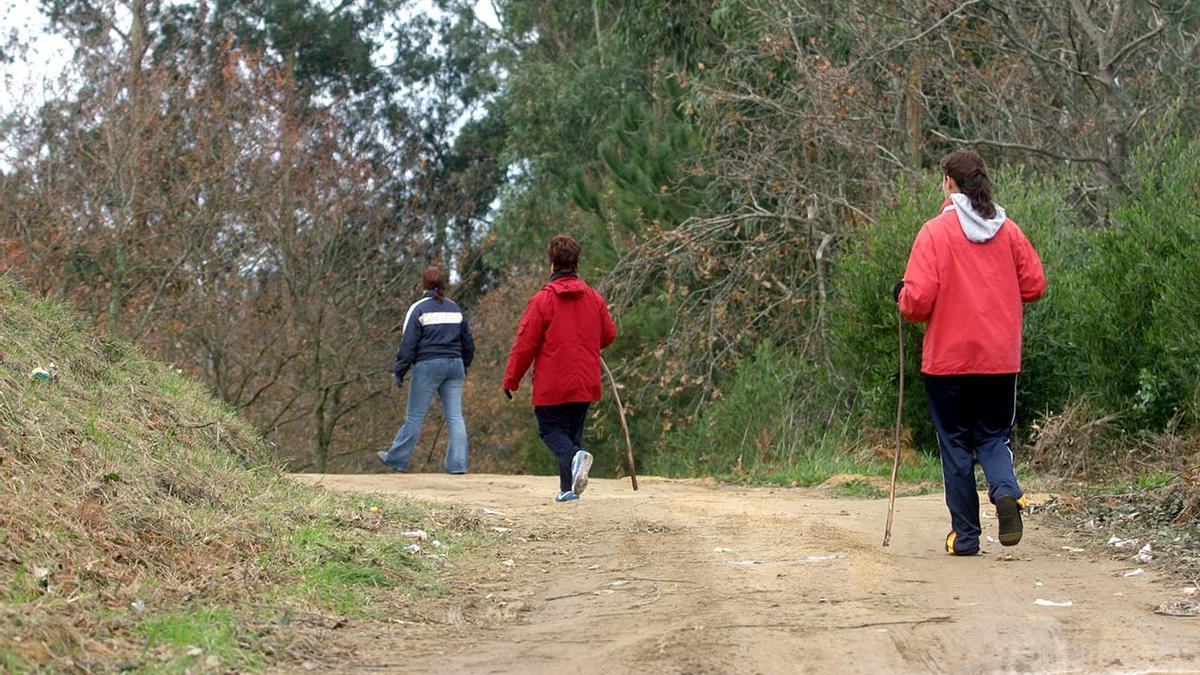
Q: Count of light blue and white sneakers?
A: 2